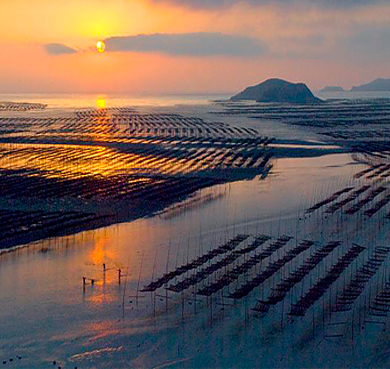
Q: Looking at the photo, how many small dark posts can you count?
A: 4